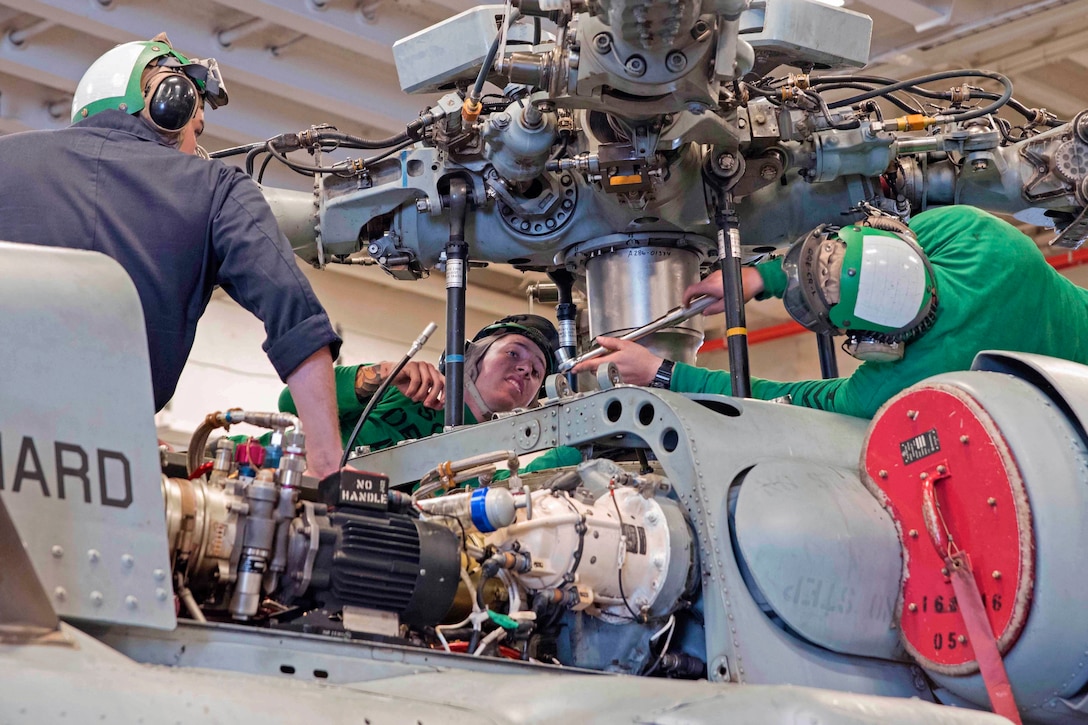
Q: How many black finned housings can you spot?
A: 1